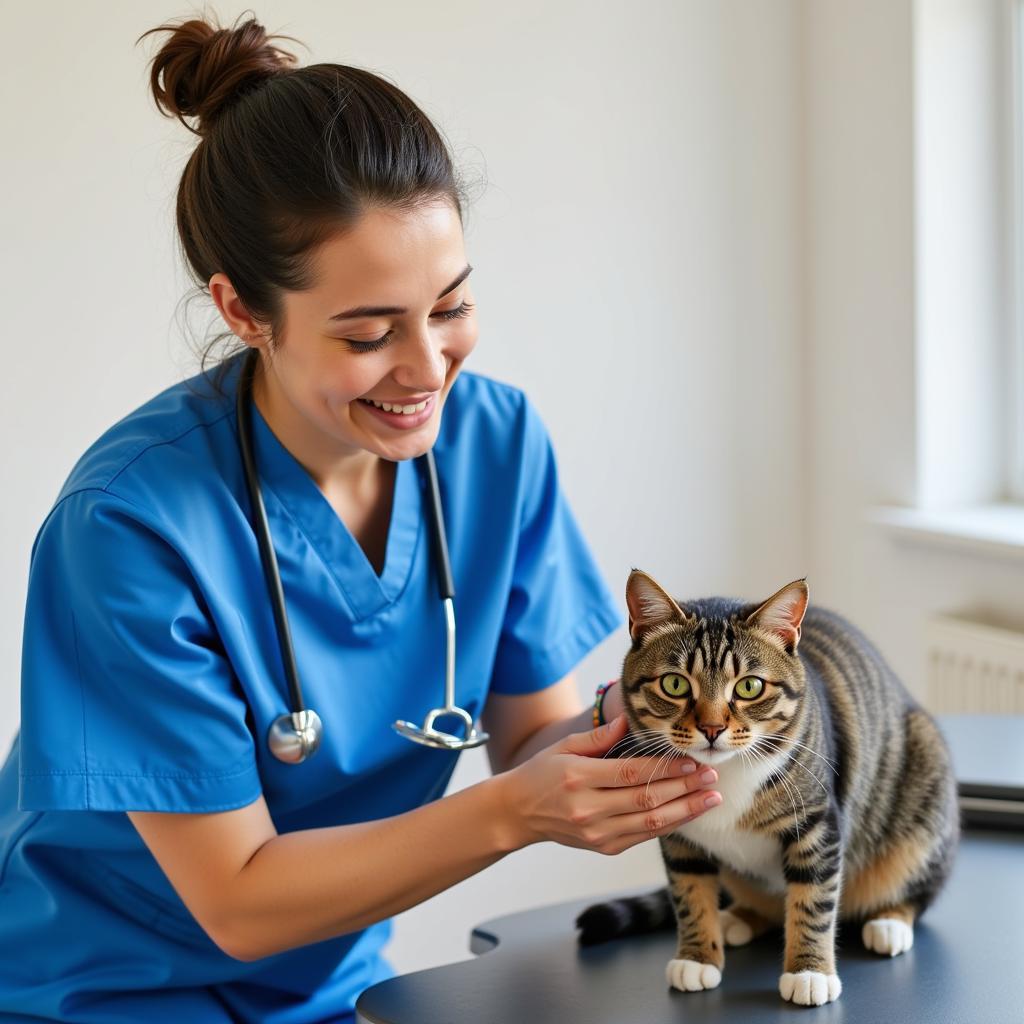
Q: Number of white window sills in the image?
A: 1